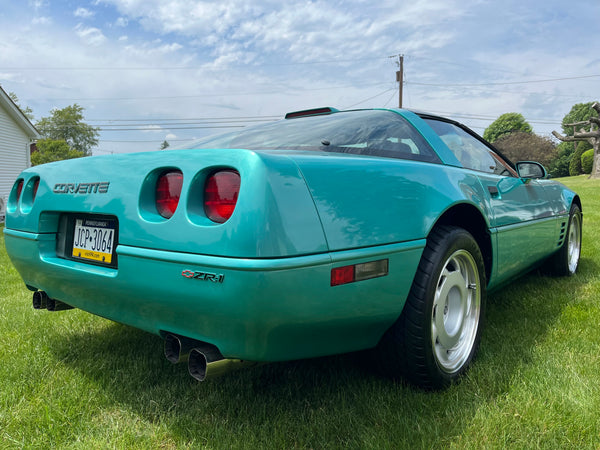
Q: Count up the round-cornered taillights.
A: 4